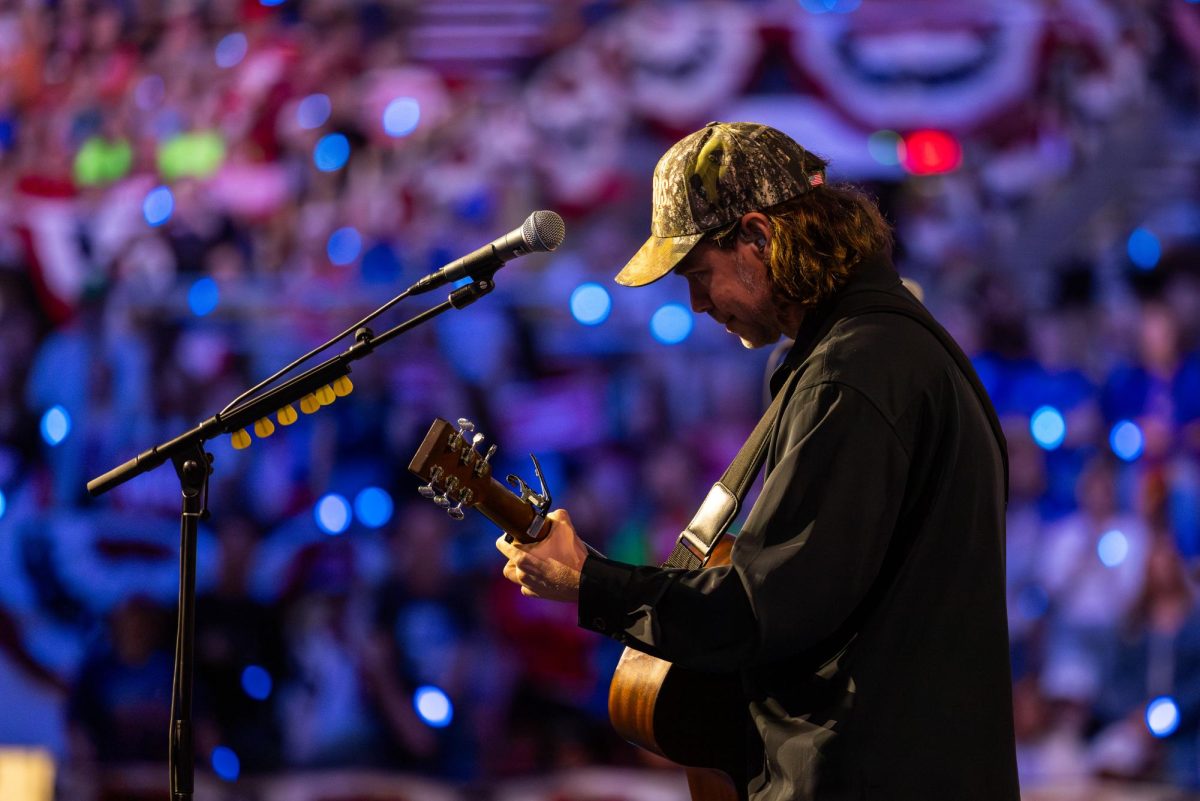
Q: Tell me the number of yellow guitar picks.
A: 6